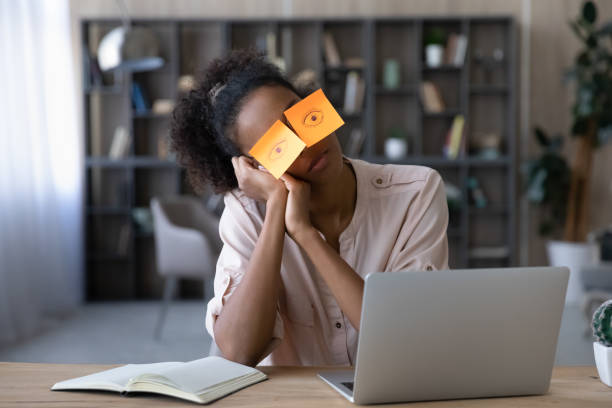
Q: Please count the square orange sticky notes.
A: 2